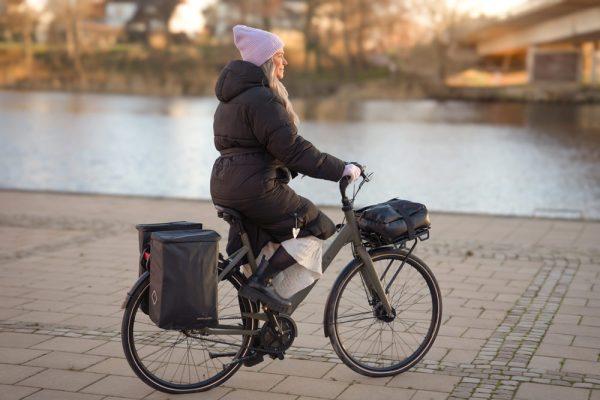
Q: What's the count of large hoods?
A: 1